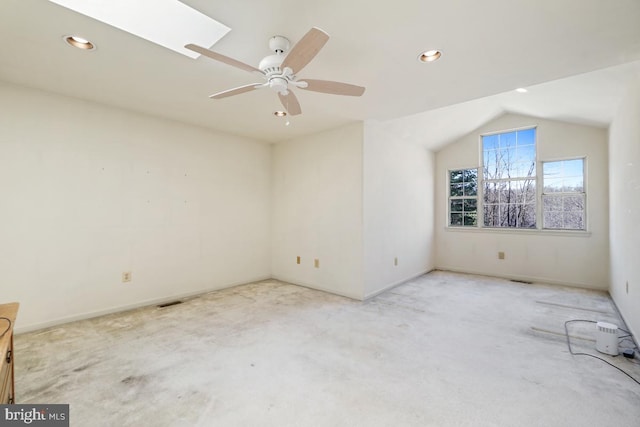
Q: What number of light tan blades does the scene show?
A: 5